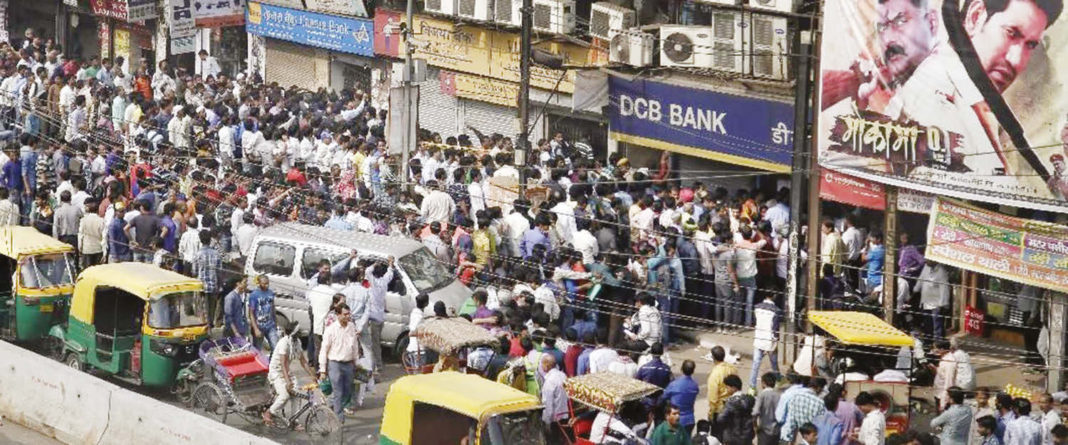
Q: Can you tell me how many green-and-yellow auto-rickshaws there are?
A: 3